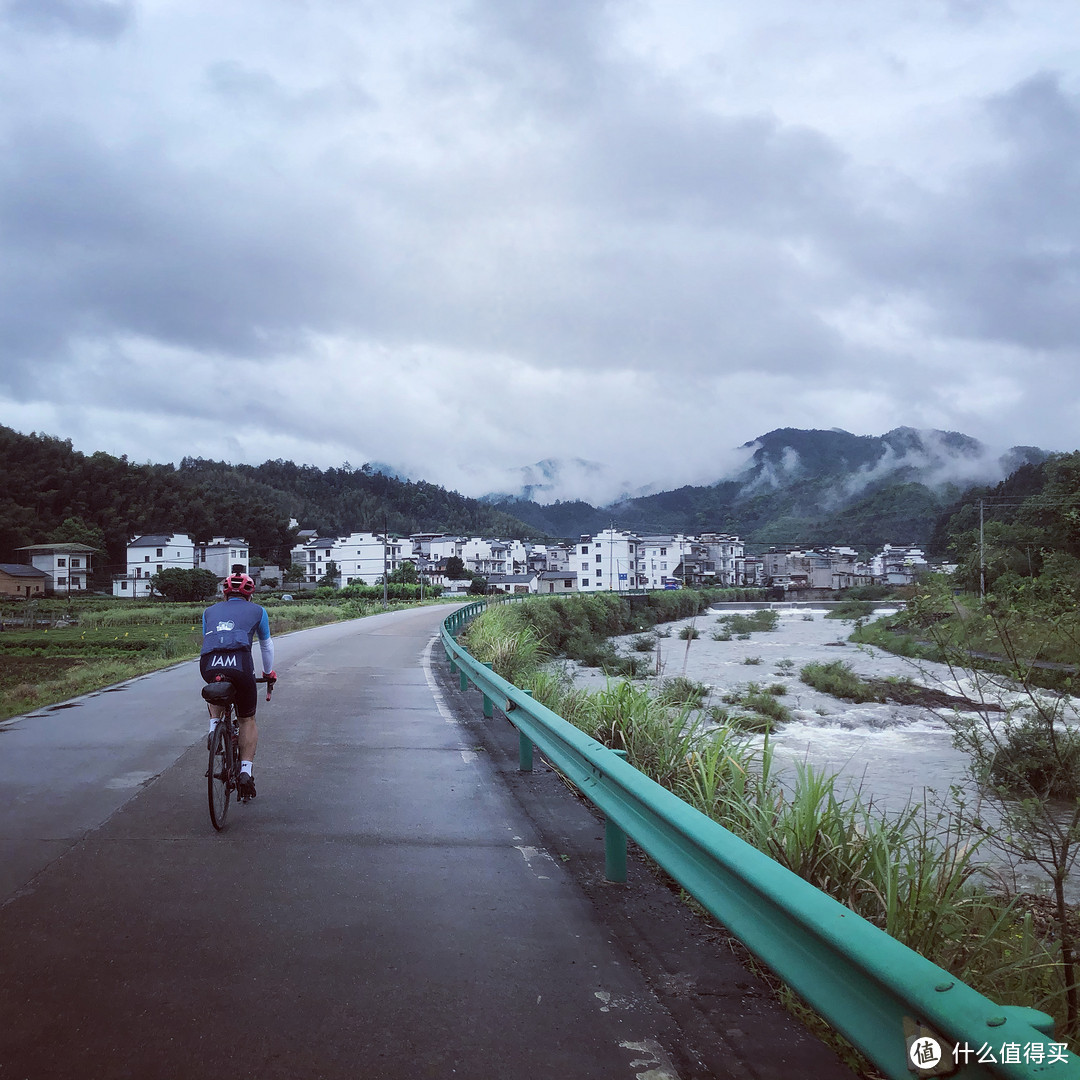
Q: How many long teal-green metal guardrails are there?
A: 1